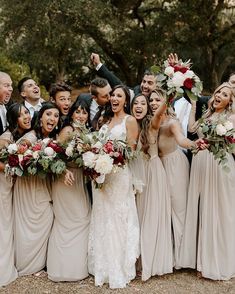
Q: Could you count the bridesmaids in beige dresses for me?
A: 6